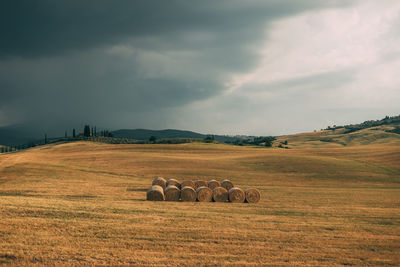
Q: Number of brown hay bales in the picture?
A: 13